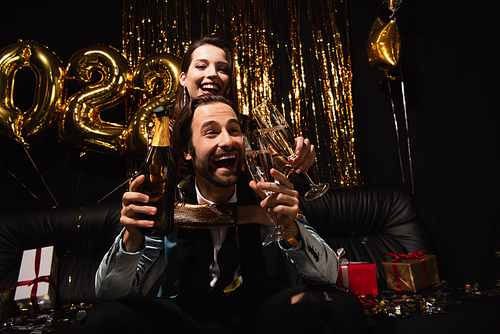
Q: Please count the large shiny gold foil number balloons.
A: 3